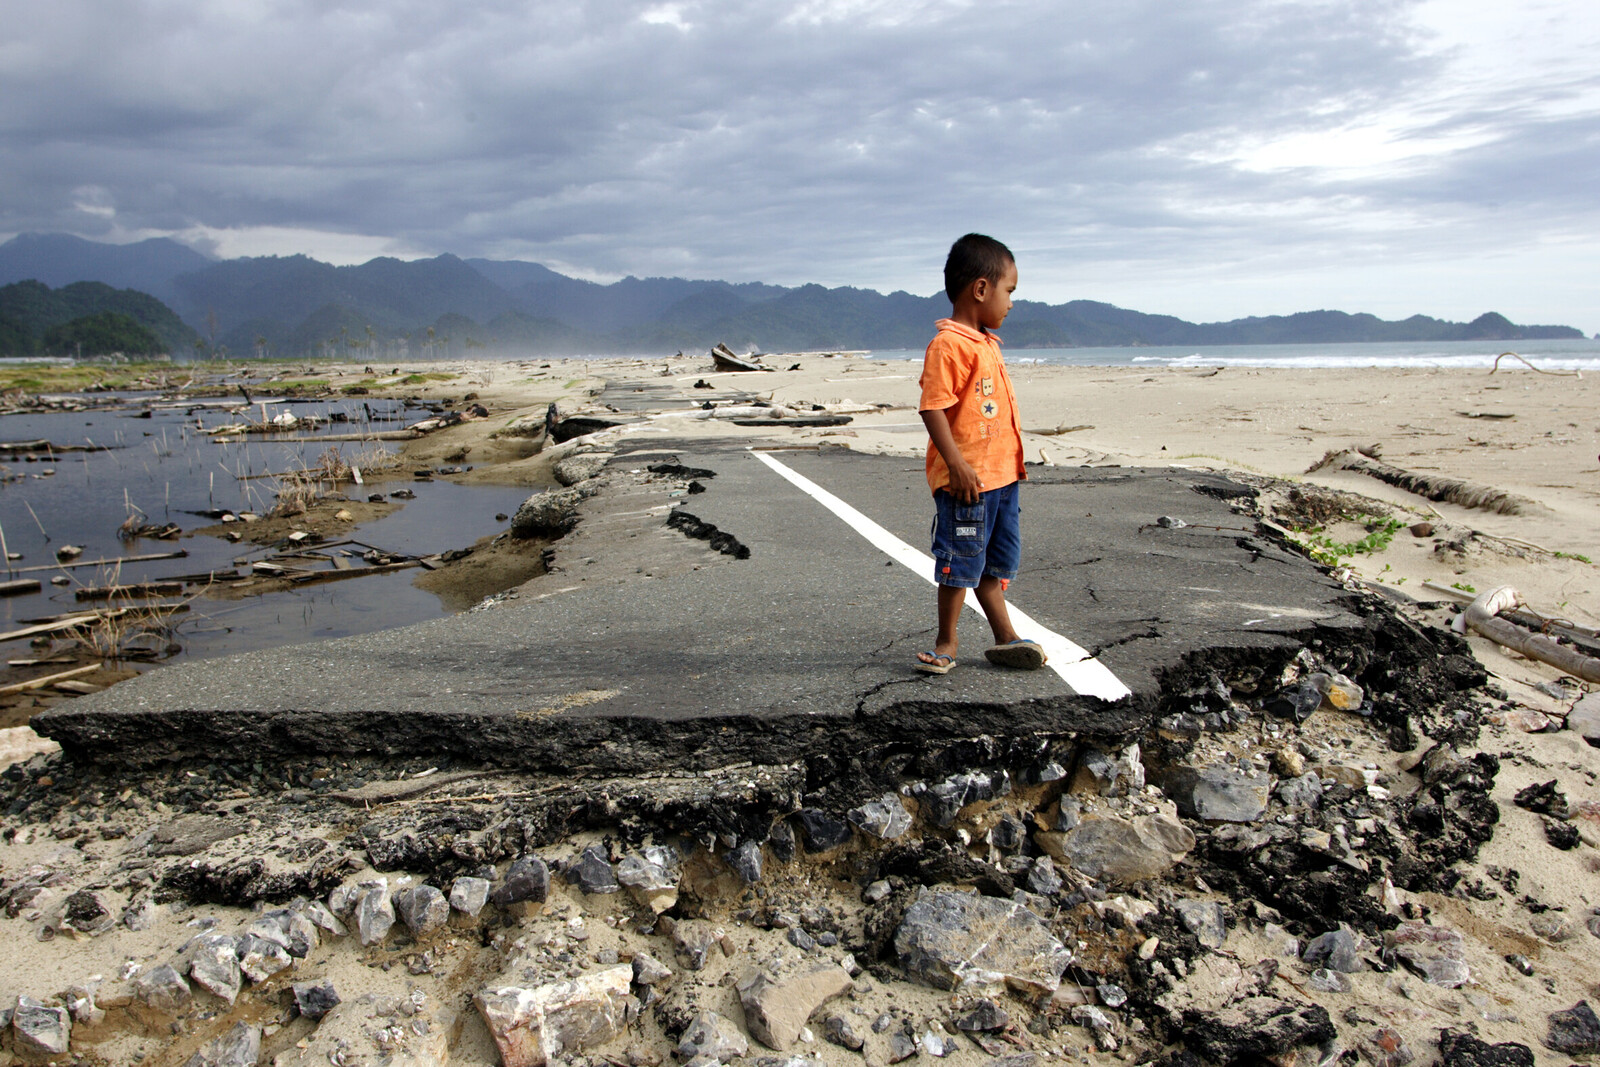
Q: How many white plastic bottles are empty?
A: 0